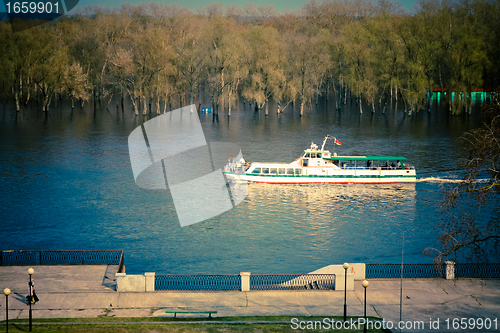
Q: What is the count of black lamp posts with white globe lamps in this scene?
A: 4